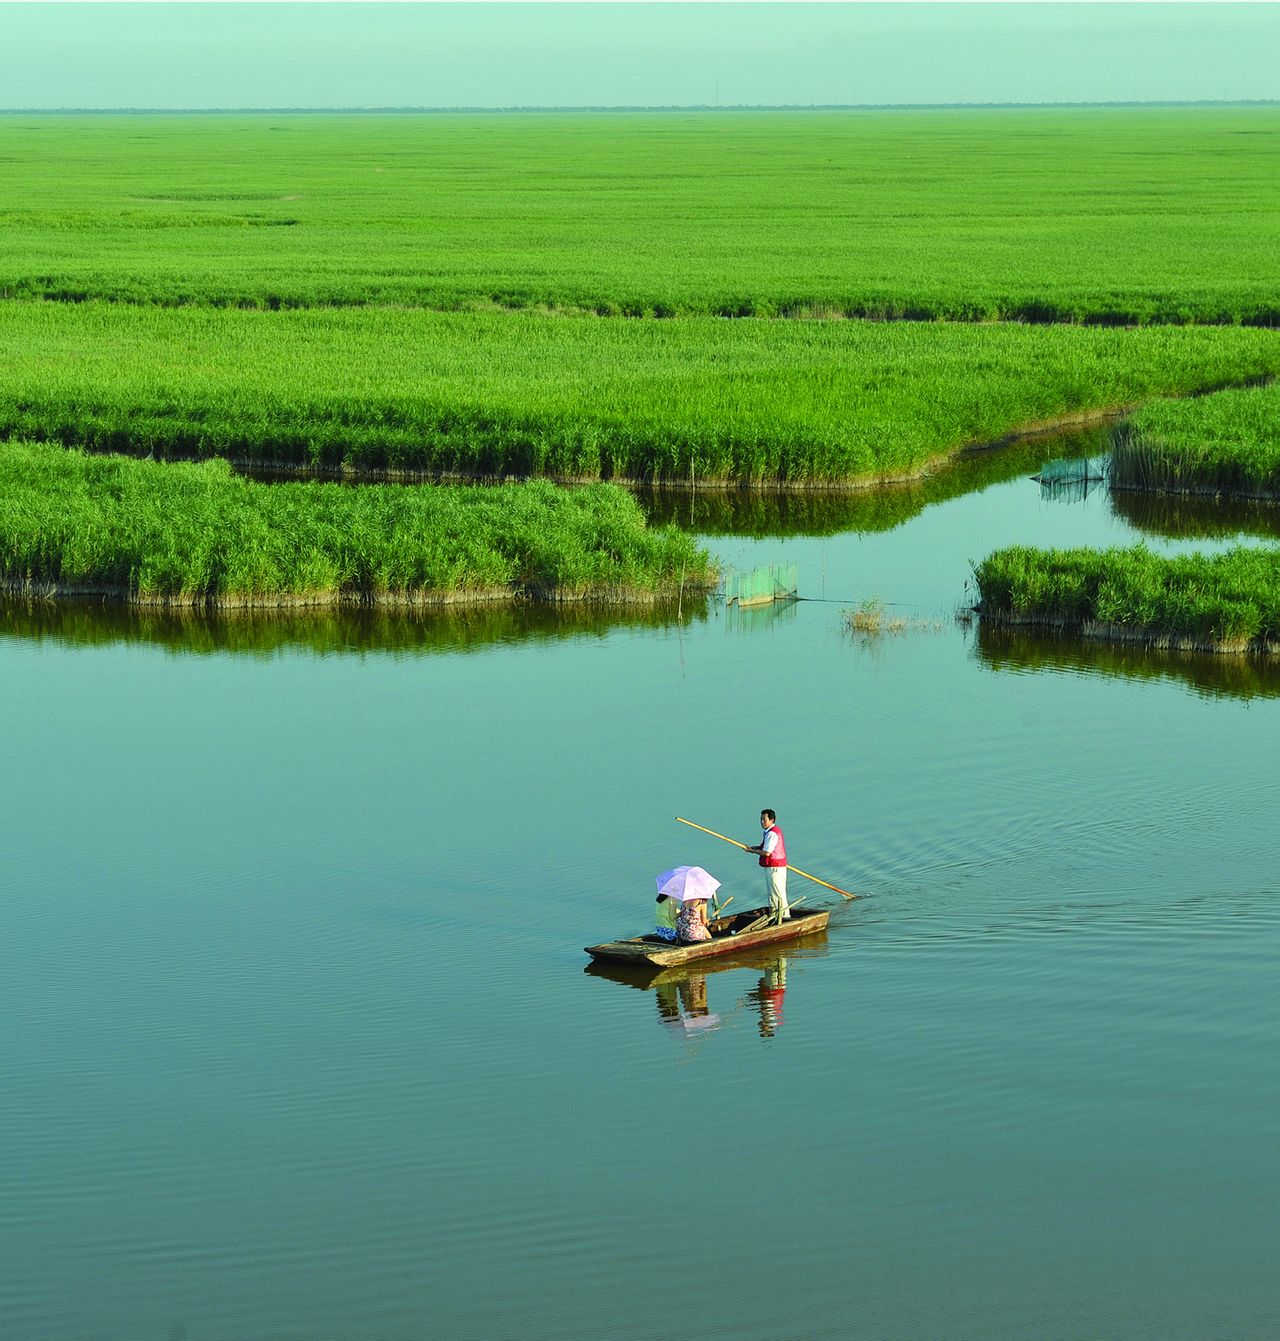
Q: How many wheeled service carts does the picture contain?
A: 0